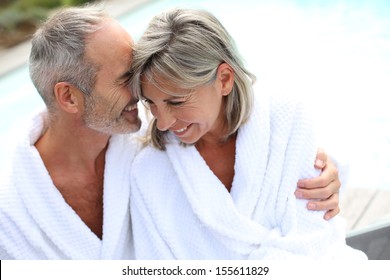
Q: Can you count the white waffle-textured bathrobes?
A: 2